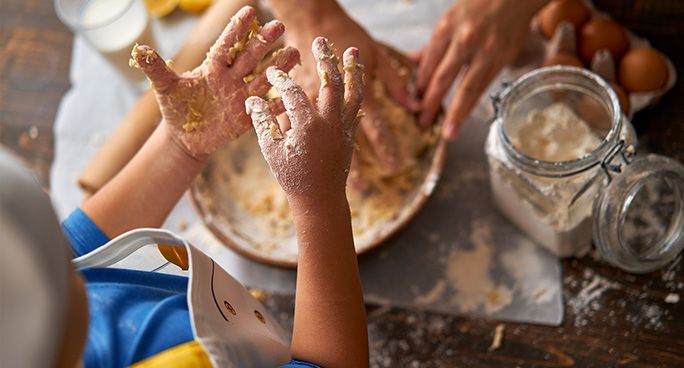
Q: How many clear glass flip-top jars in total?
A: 1